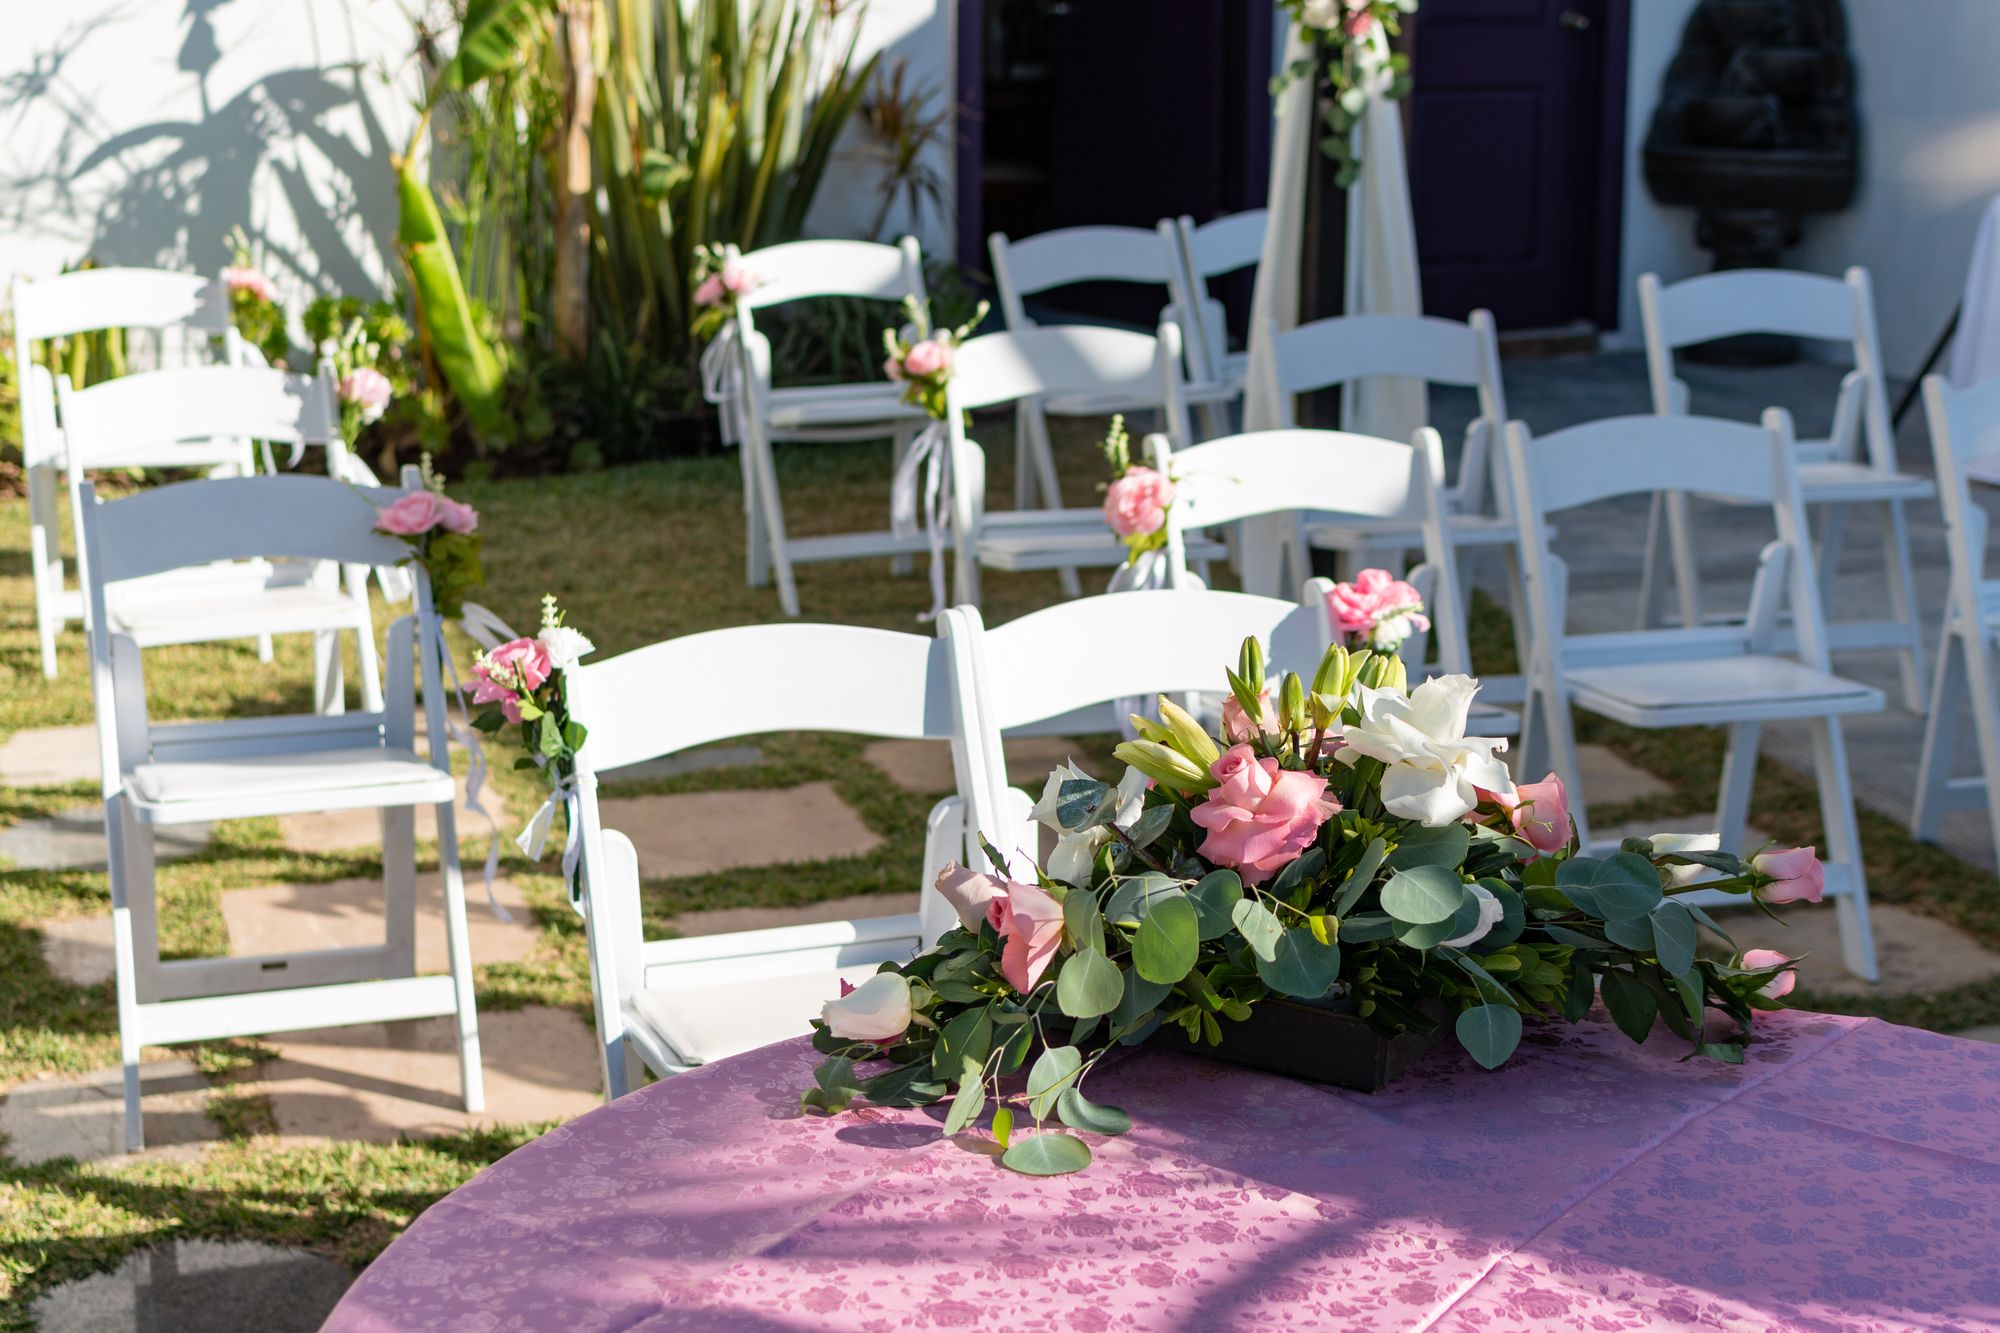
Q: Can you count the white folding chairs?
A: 14